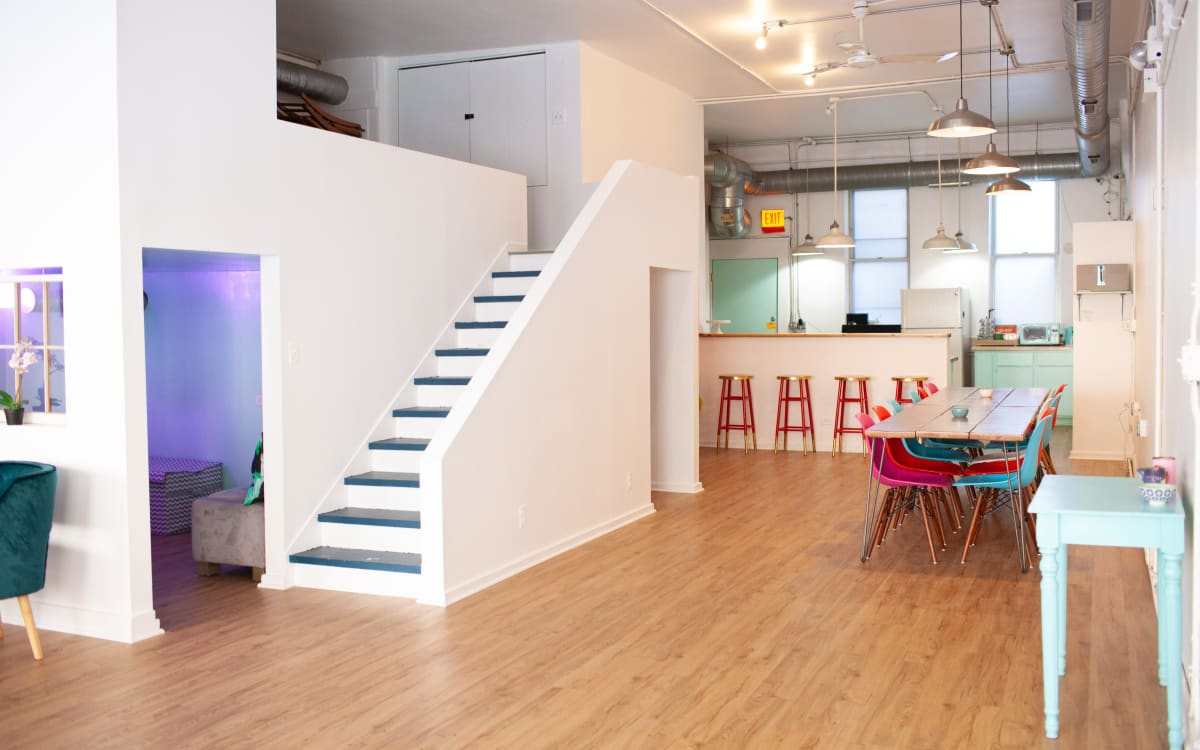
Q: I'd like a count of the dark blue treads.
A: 10